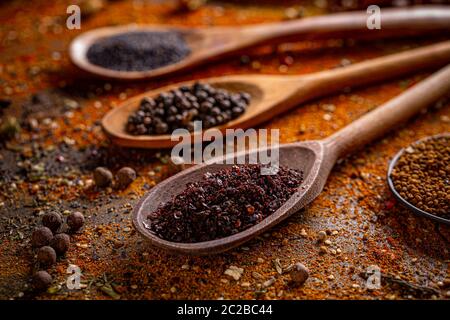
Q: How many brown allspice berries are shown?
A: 9